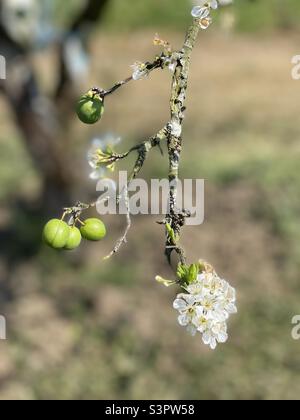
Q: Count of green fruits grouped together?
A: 3